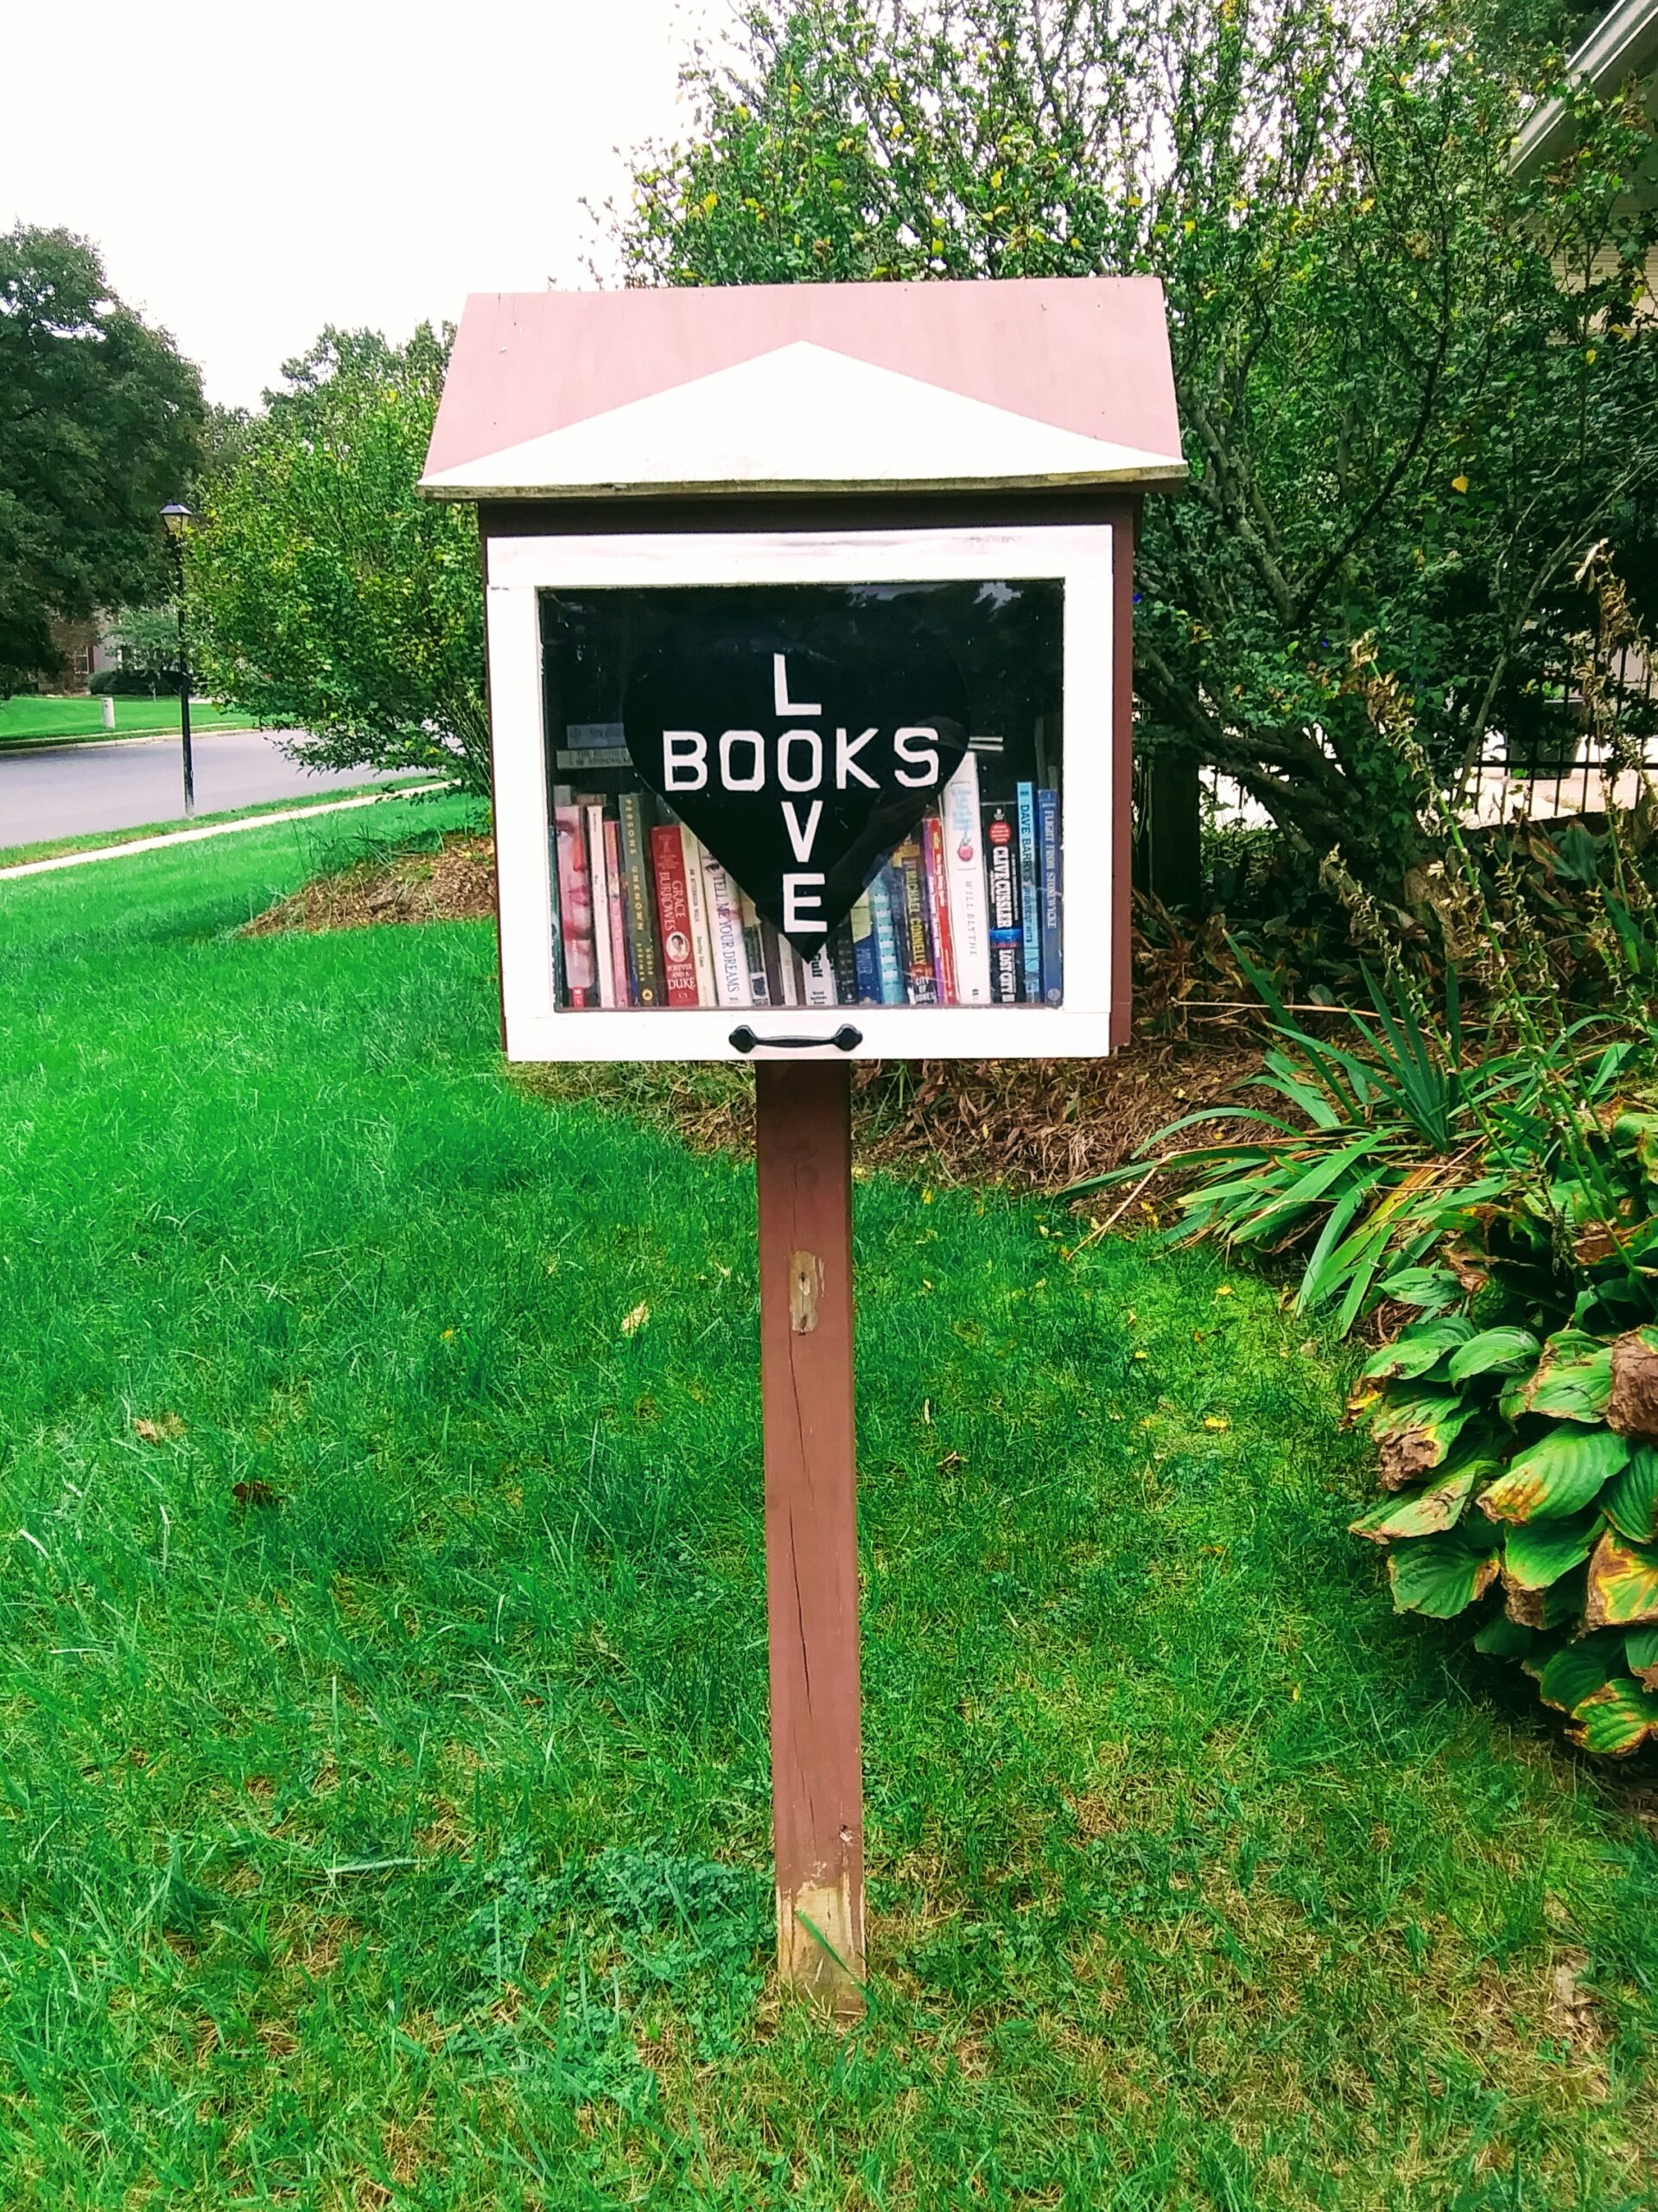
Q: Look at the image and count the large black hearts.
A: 1